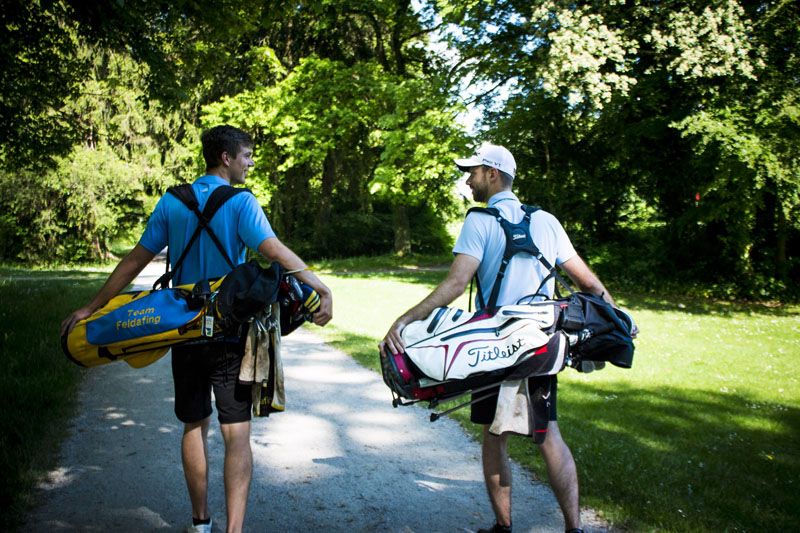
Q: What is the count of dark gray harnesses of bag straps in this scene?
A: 2